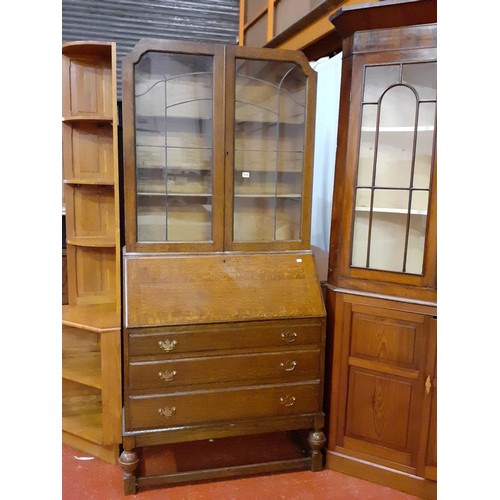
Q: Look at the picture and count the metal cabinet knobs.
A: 6